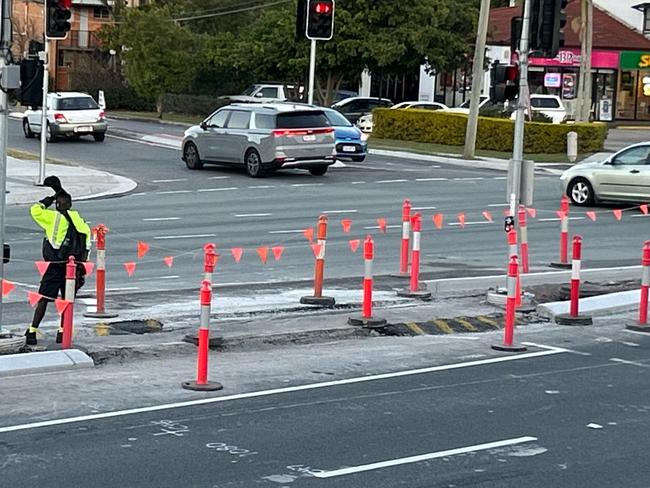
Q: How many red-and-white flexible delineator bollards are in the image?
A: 14